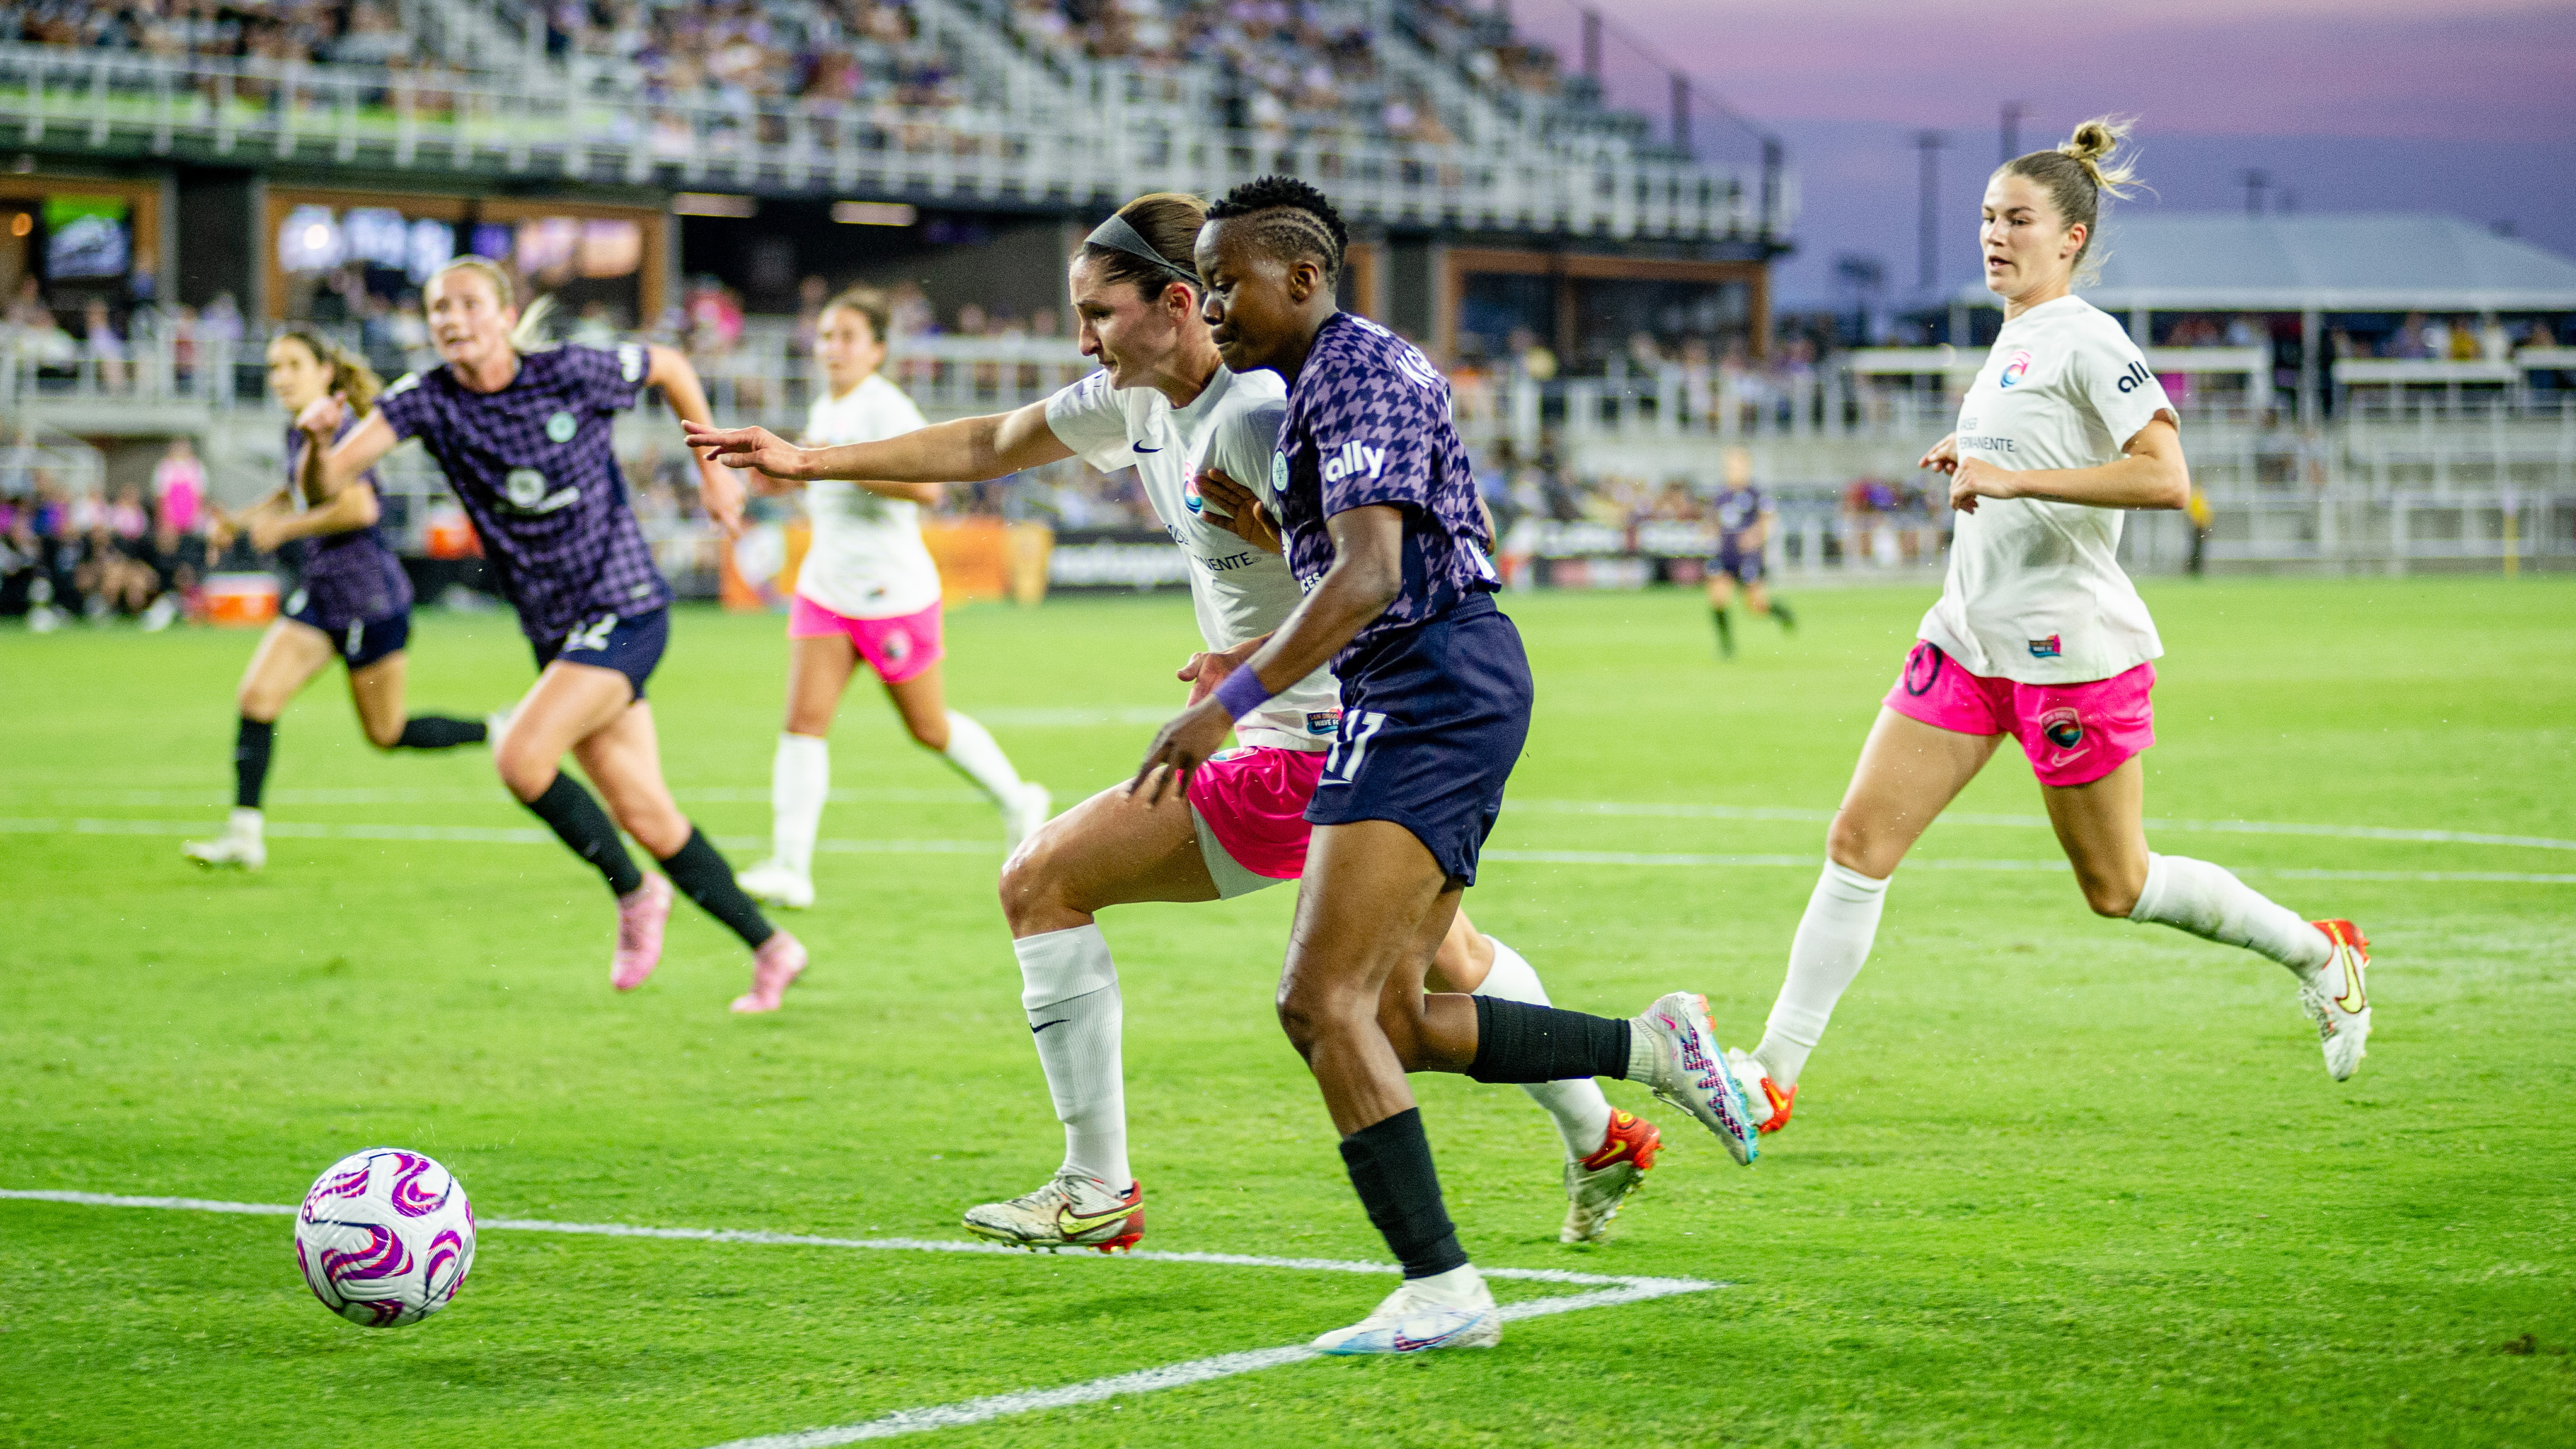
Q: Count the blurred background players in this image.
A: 4